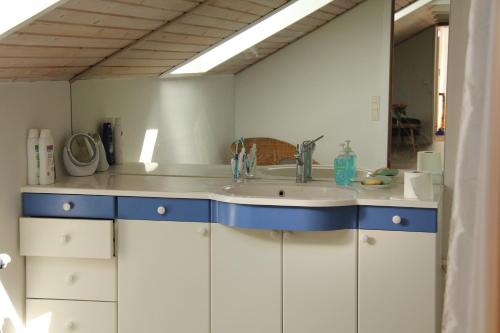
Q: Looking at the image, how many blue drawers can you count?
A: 3